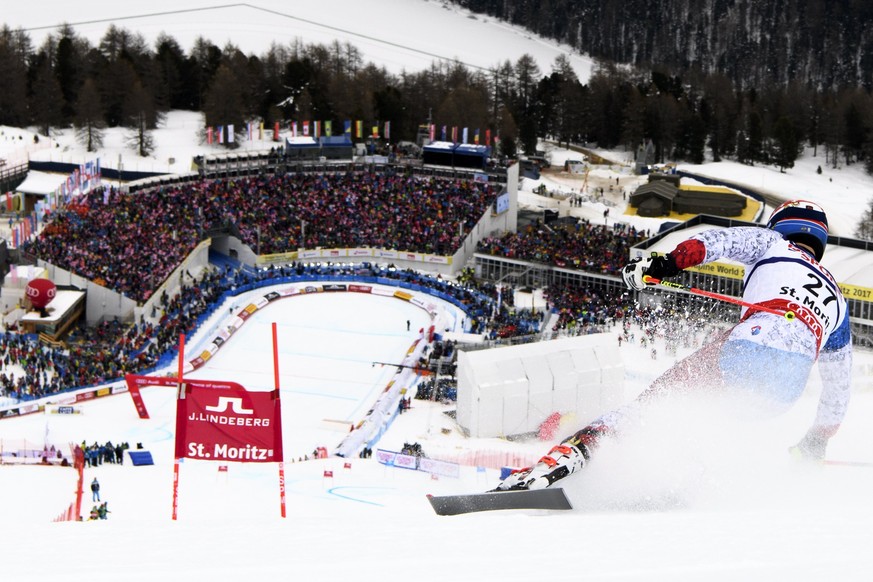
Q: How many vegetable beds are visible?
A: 0